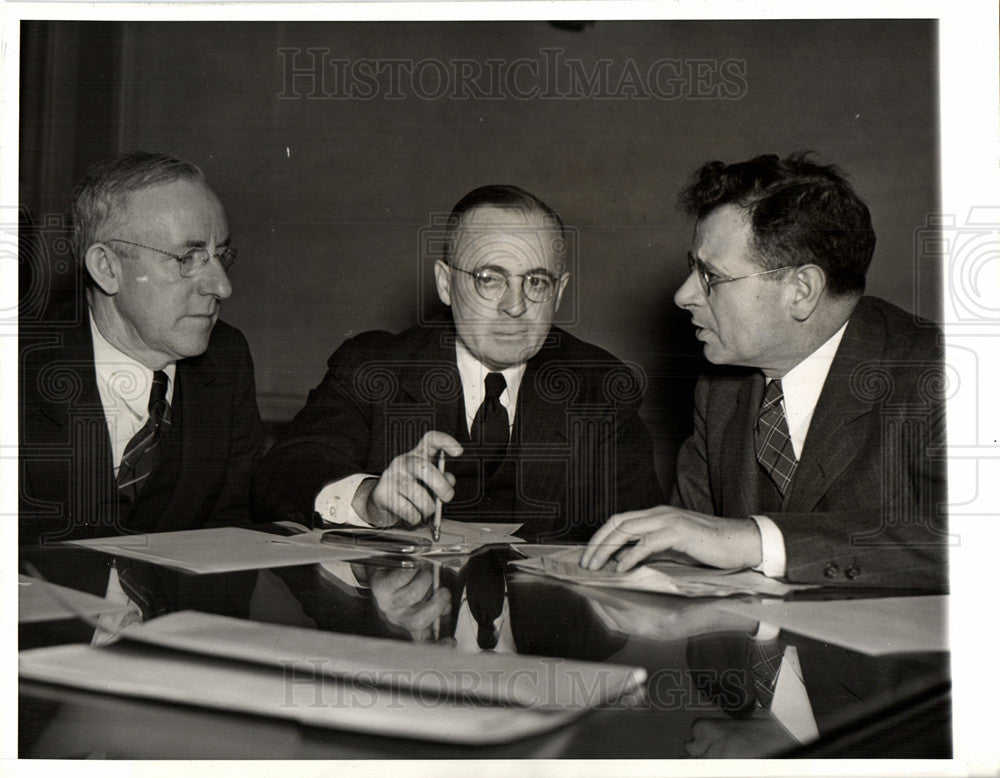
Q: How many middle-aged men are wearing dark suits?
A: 3